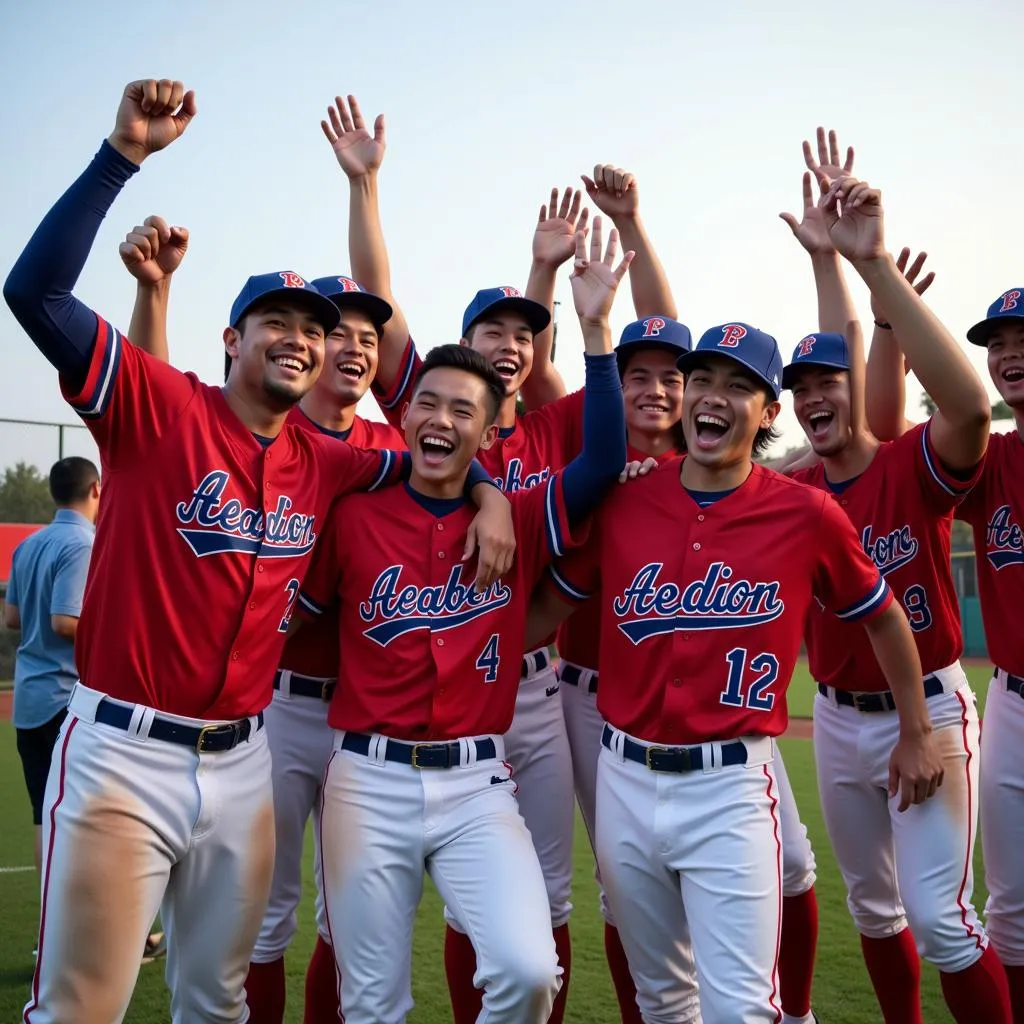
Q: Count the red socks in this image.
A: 9